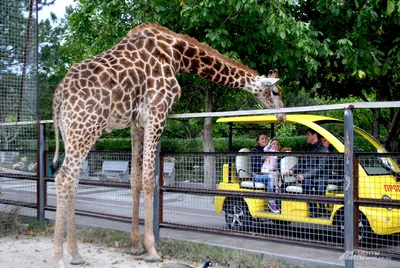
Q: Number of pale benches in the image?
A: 3